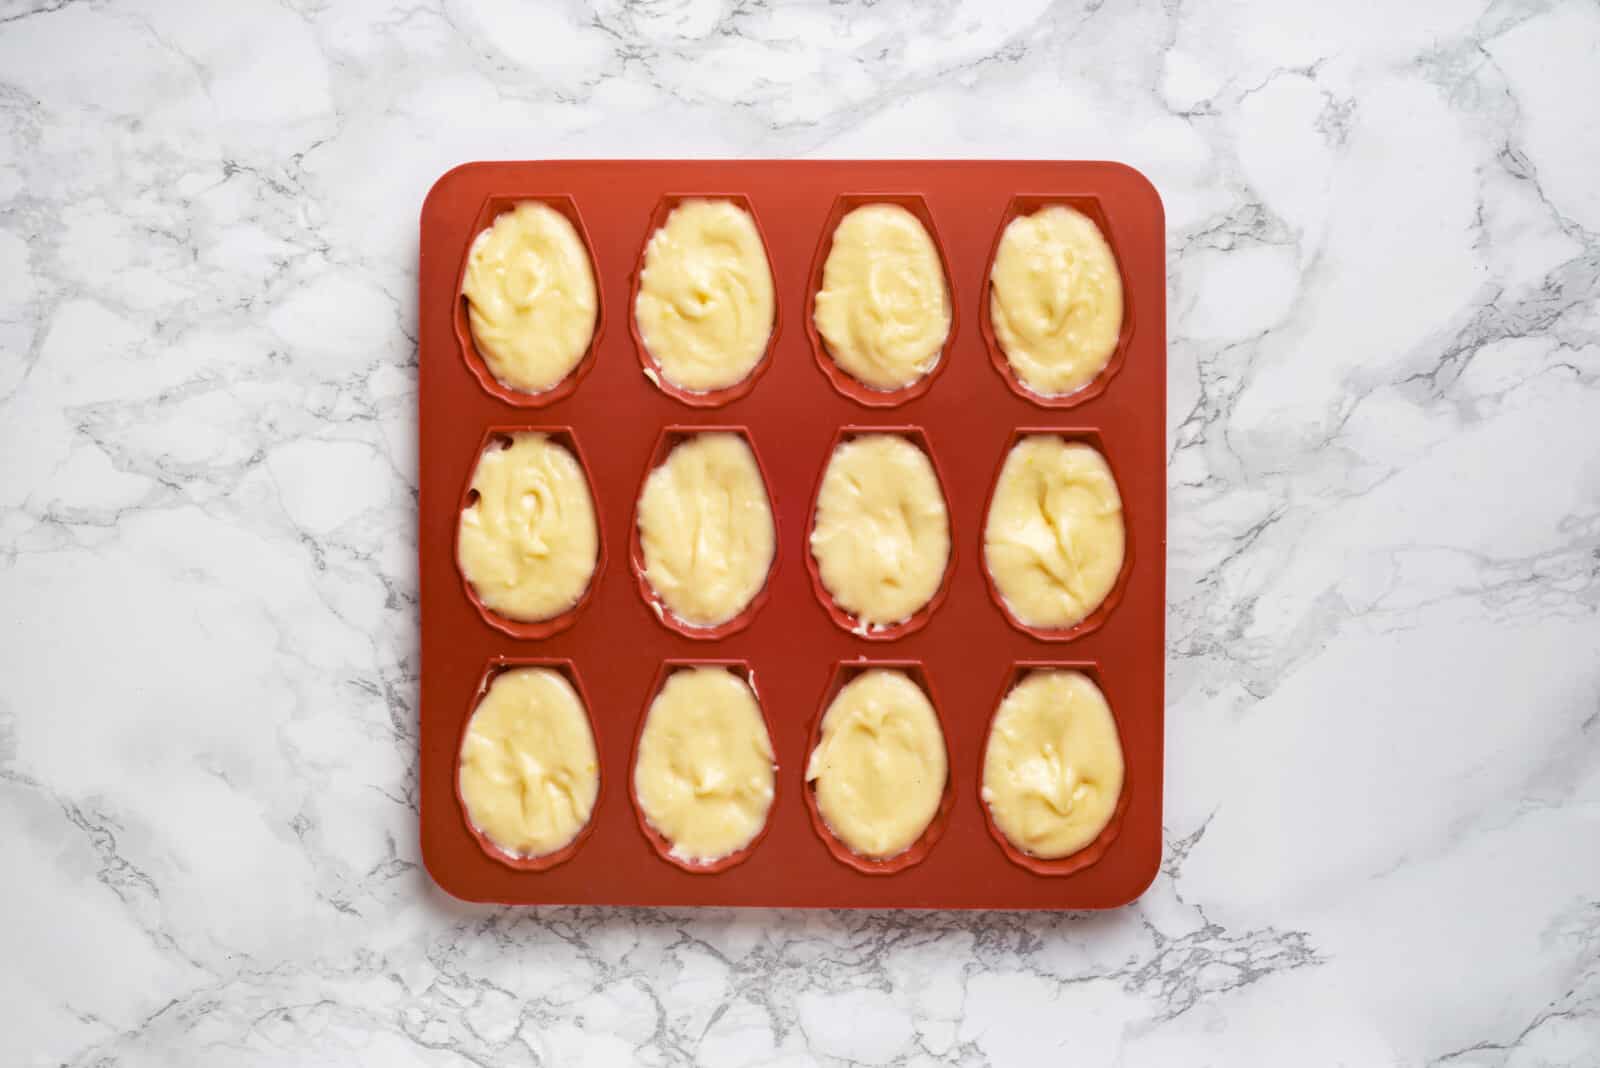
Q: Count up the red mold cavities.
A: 12